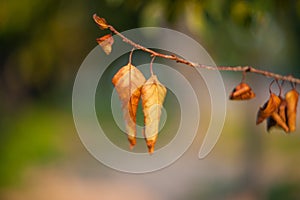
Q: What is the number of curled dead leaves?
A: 8